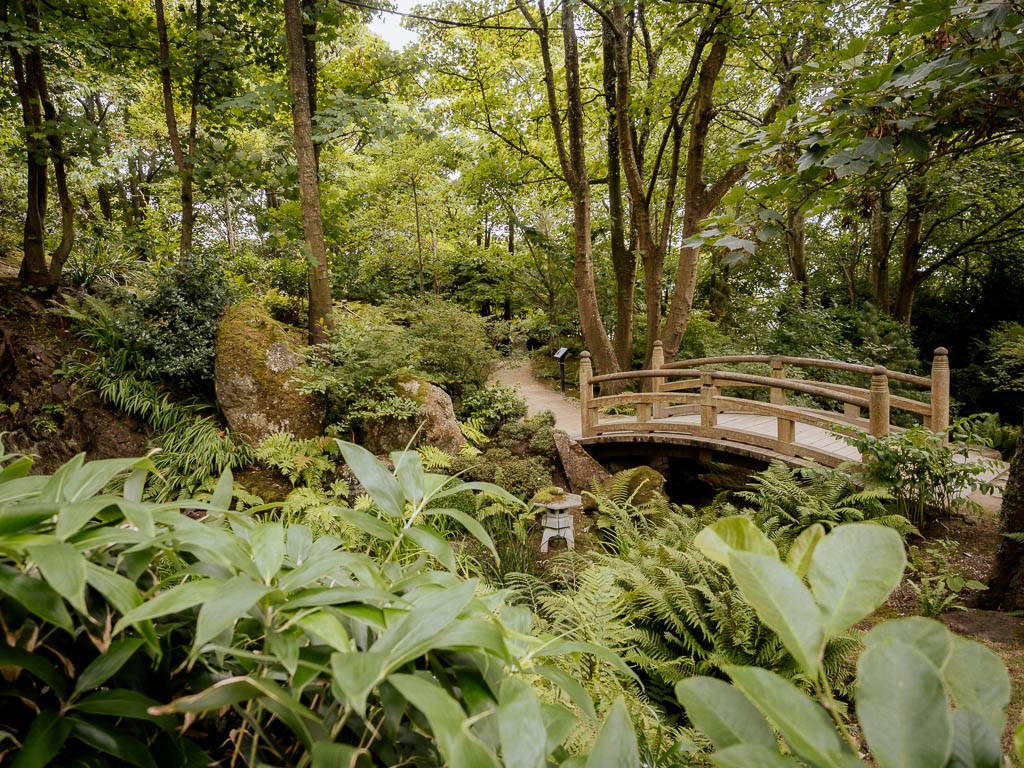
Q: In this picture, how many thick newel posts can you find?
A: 4